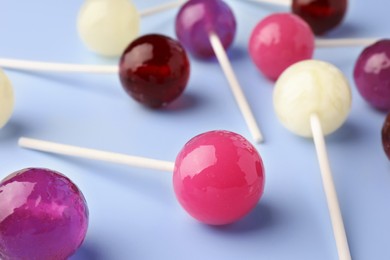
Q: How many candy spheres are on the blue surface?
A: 11